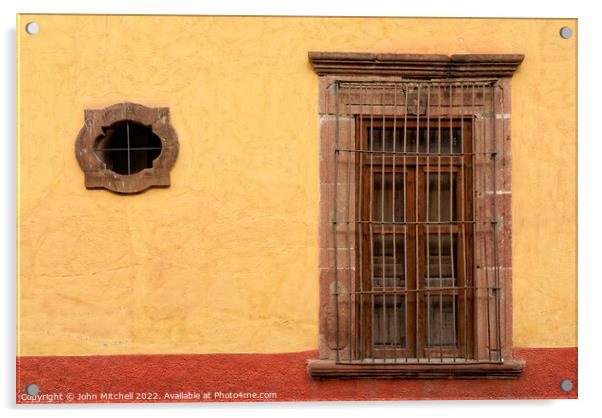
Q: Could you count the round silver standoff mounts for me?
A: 4